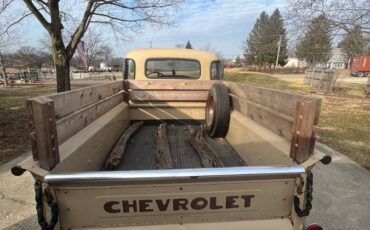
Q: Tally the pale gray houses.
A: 1